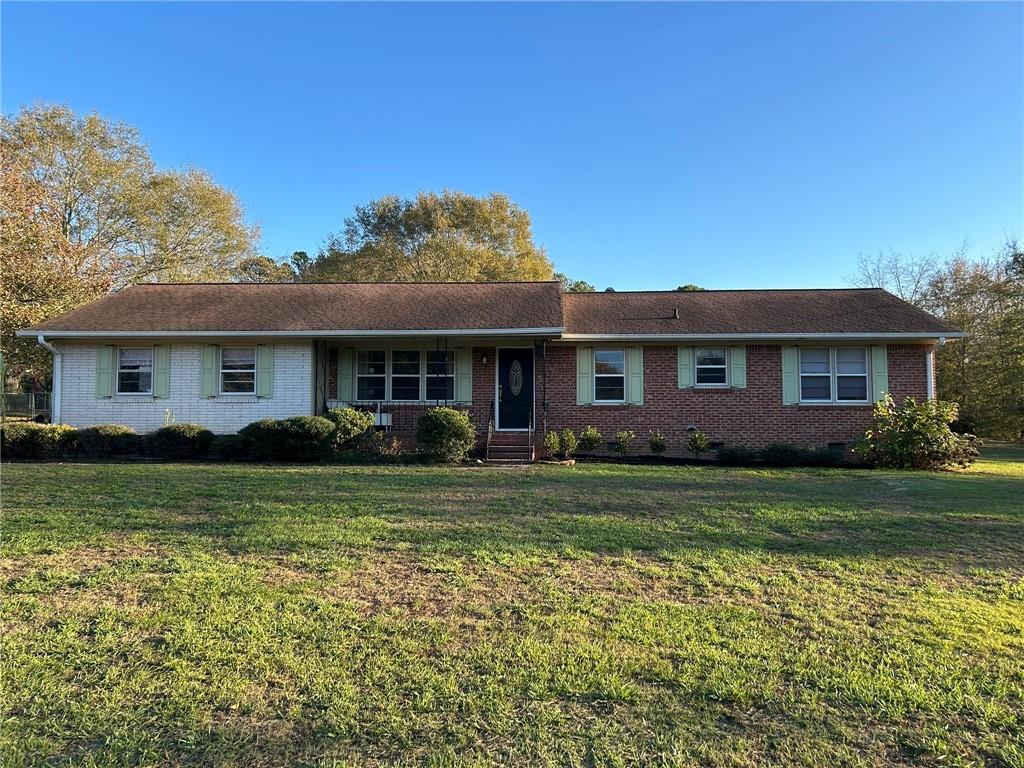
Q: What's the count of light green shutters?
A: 12